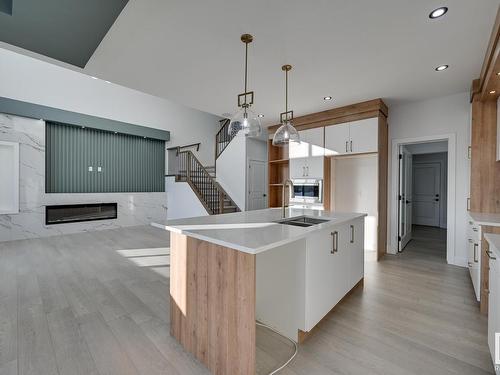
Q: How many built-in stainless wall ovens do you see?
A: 1